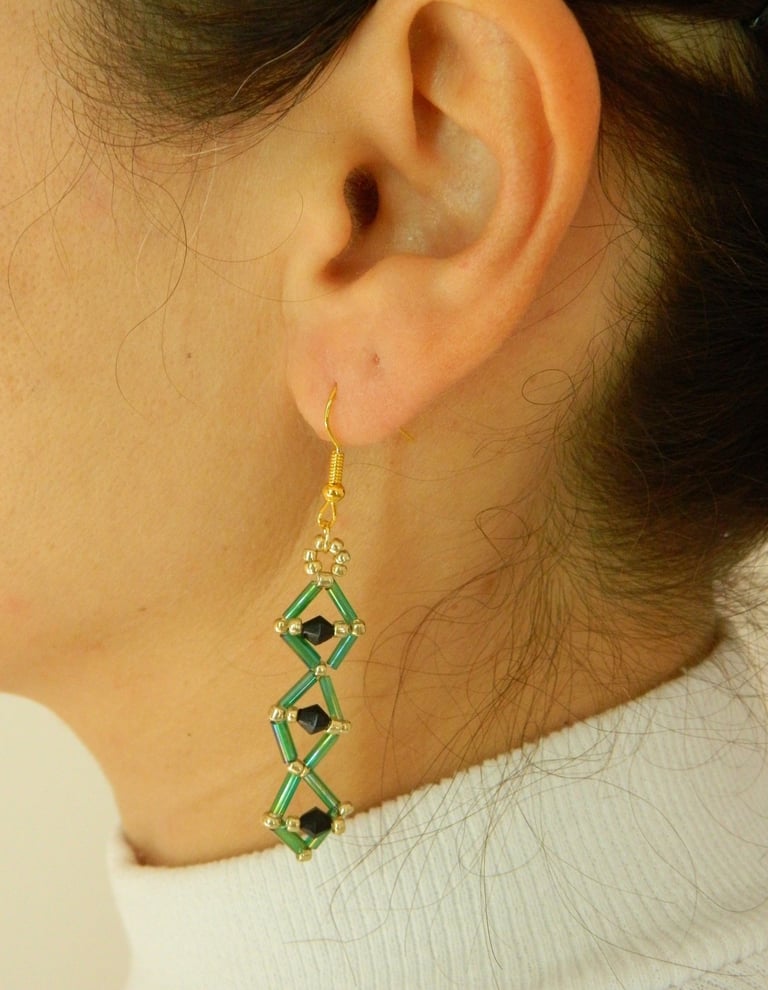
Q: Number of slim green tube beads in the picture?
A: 12